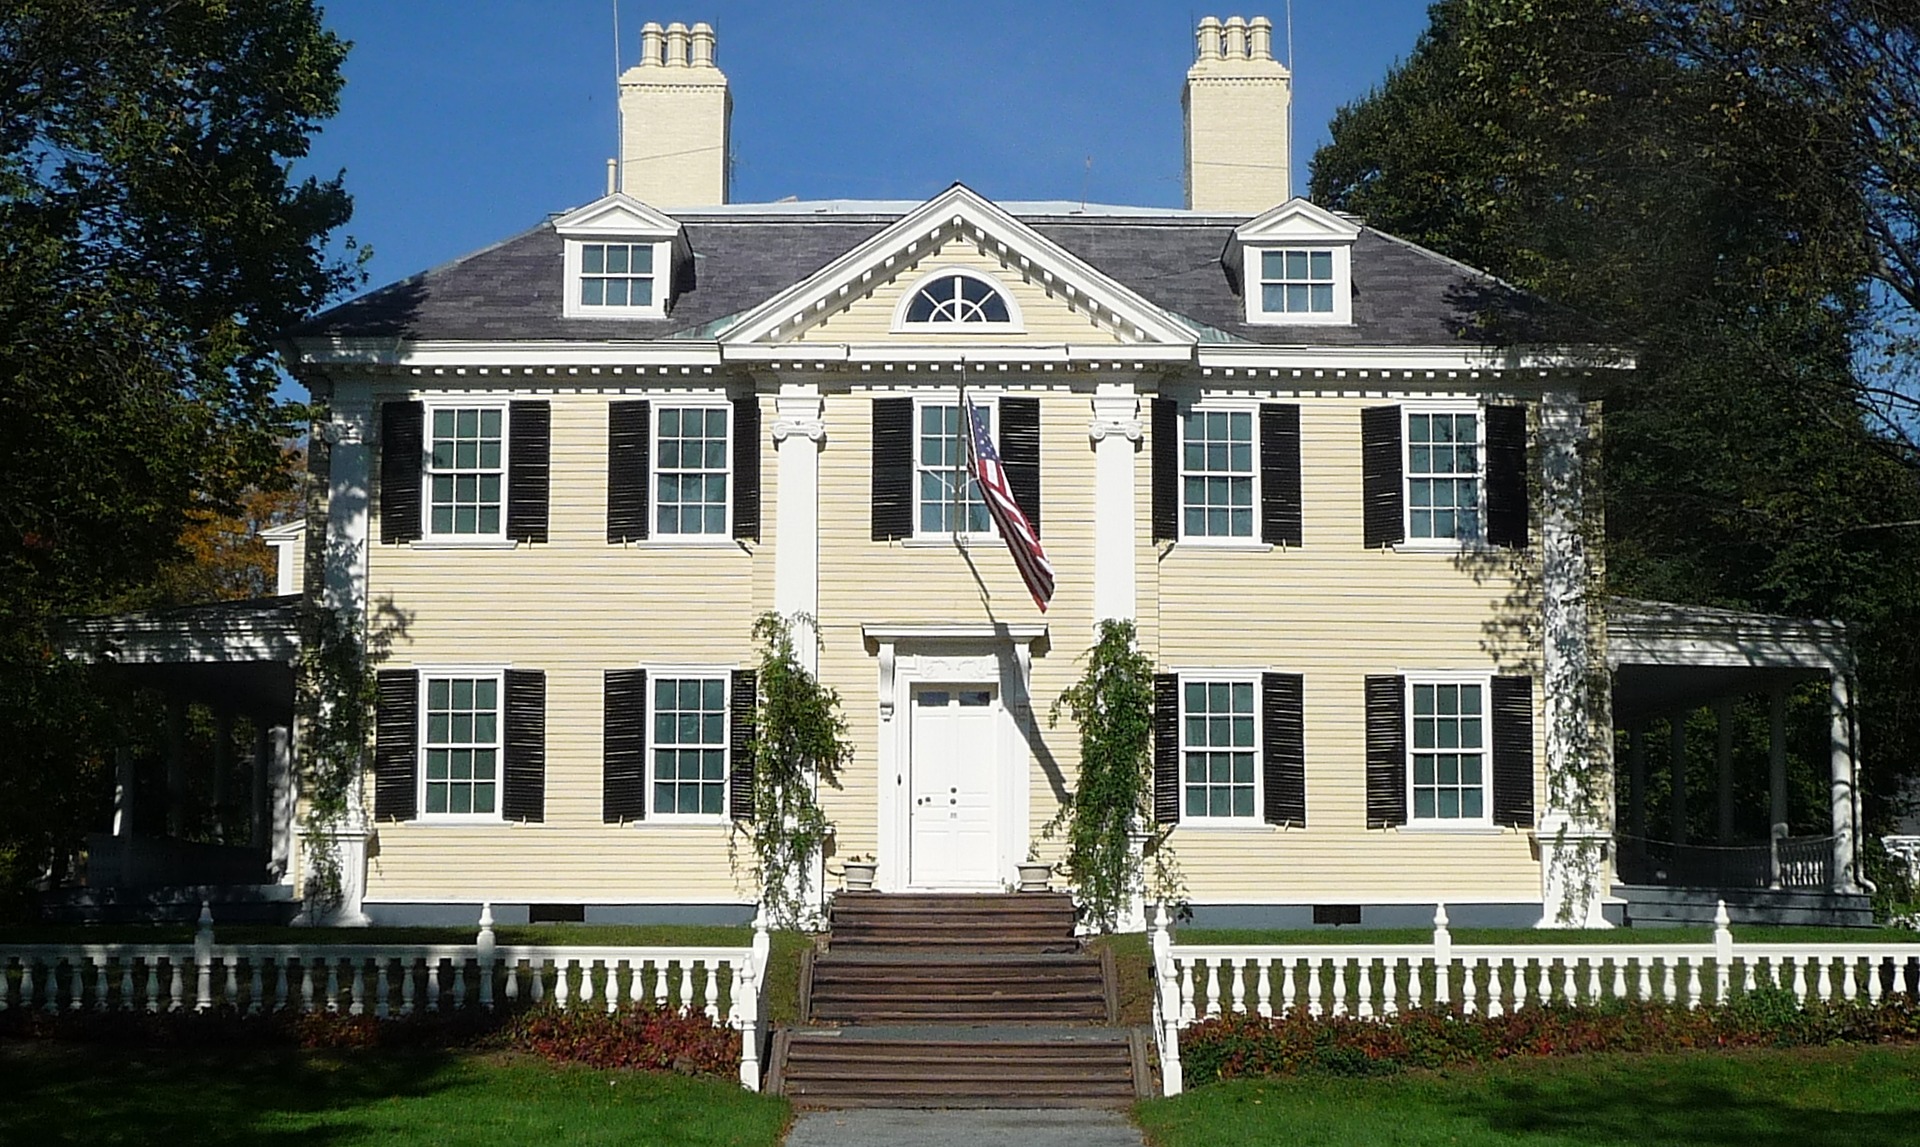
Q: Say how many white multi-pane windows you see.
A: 12